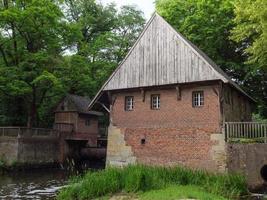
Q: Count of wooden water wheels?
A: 0